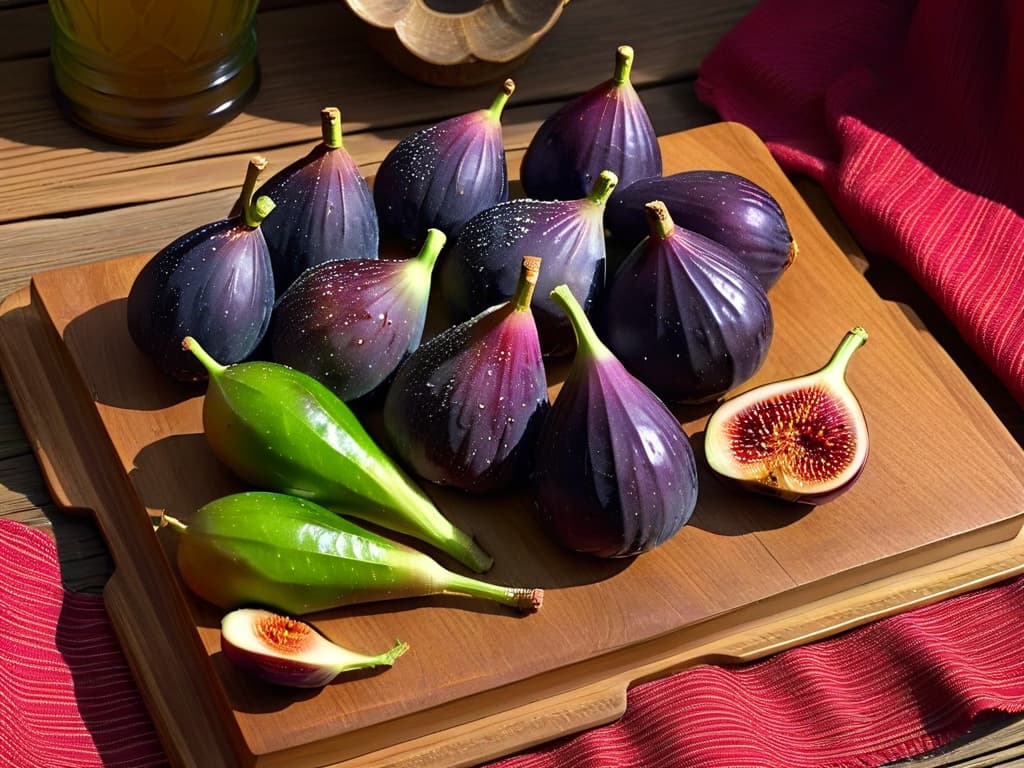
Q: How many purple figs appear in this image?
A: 10